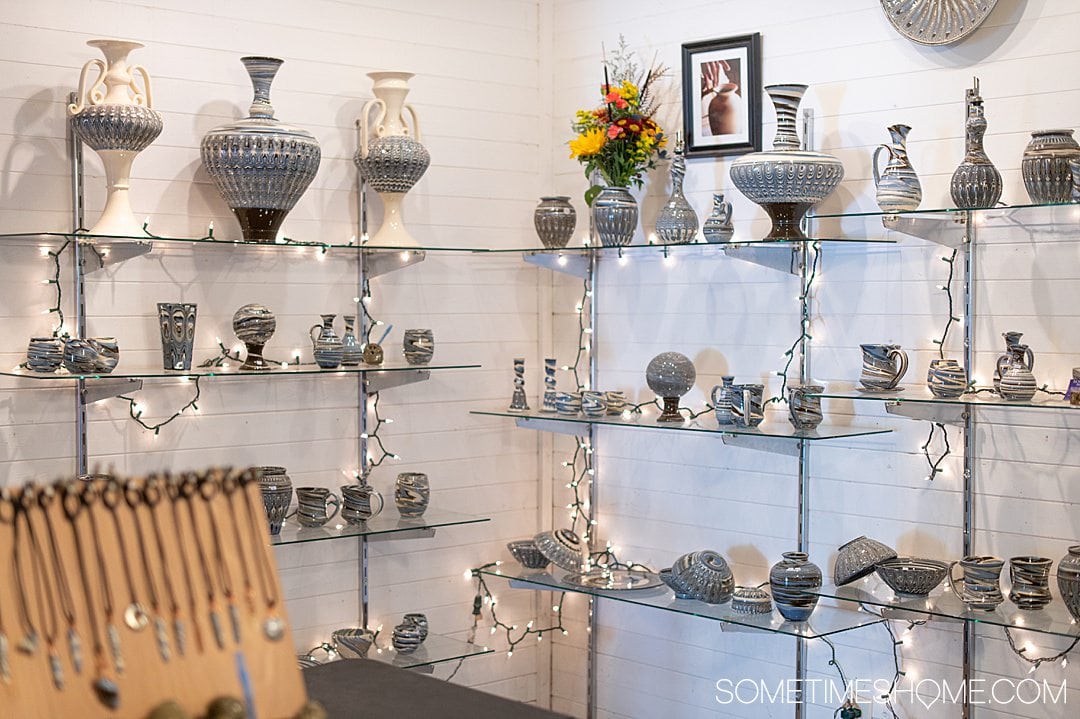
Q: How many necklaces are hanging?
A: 14